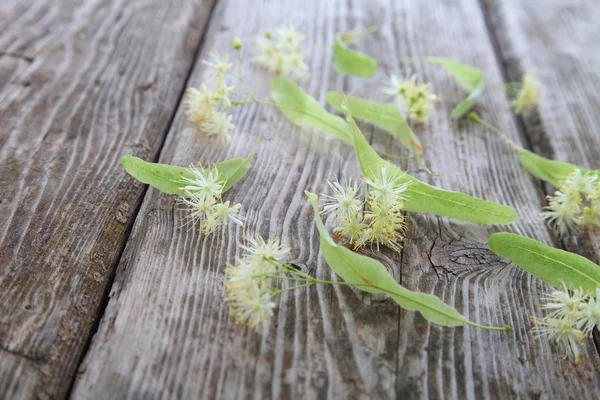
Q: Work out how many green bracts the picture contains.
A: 9